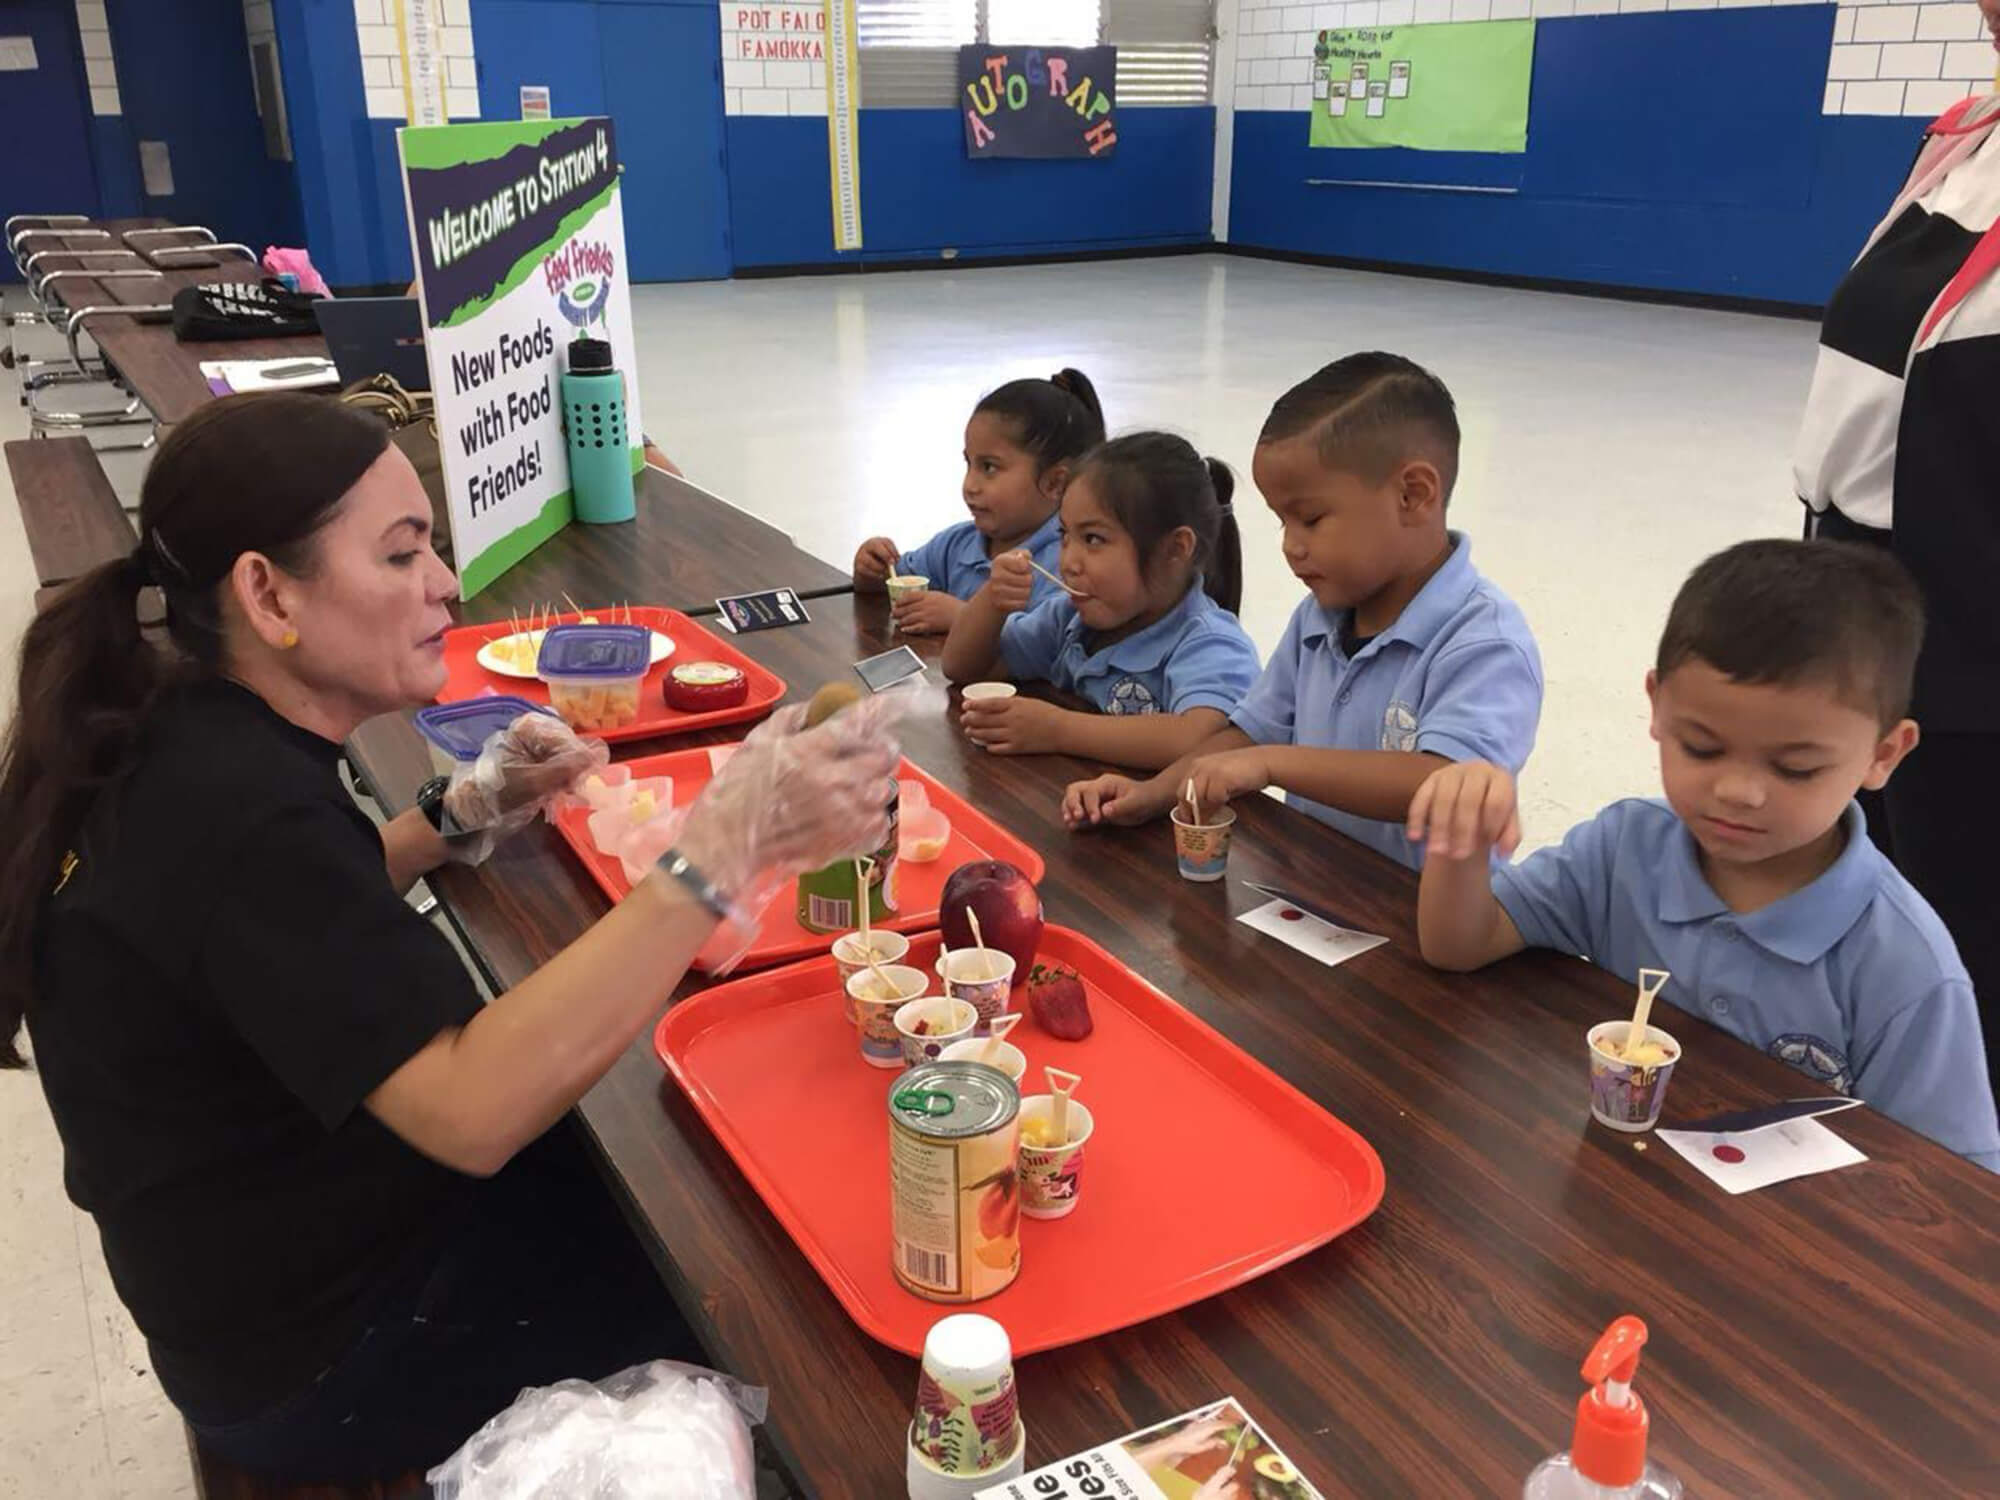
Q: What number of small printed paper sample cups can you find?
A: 11